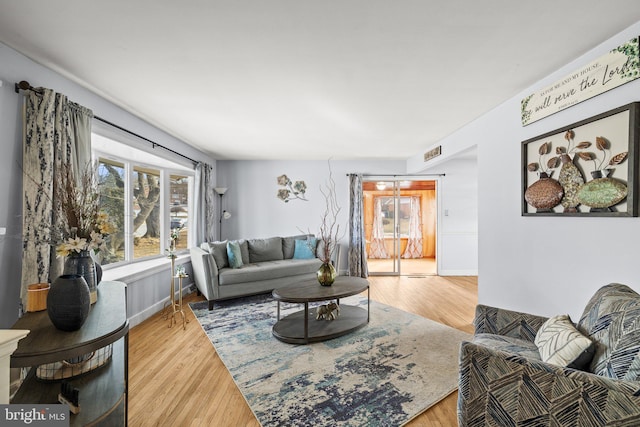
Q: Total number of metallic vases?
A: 1